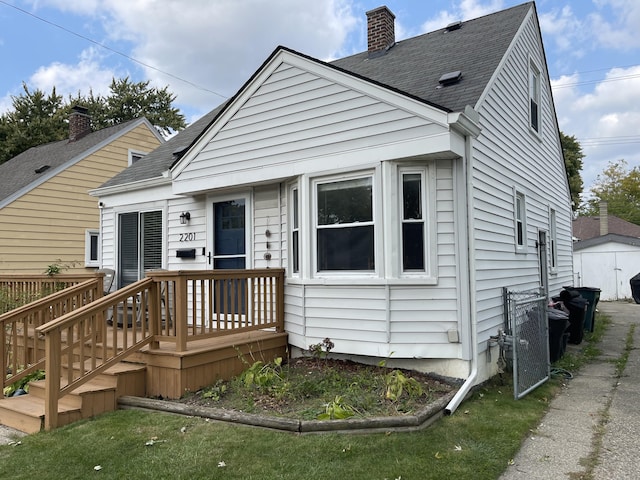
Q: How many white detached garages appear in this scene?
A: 1